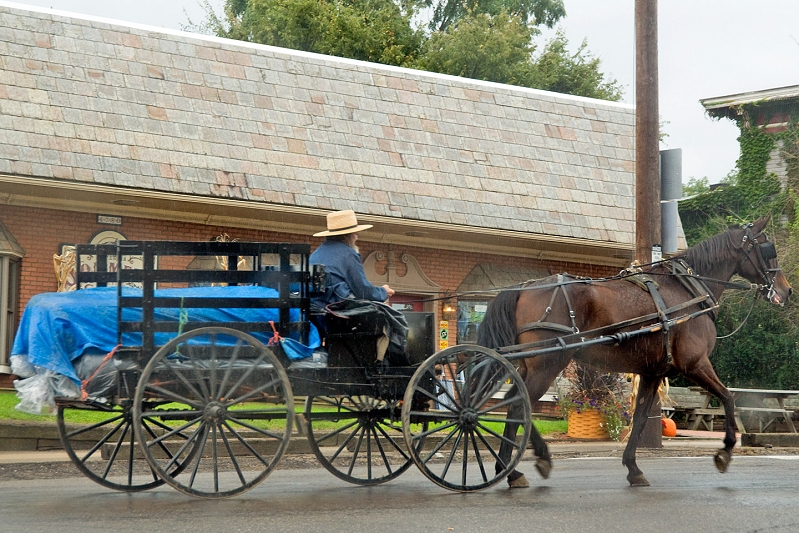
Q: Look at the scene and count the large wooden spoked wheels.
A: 4